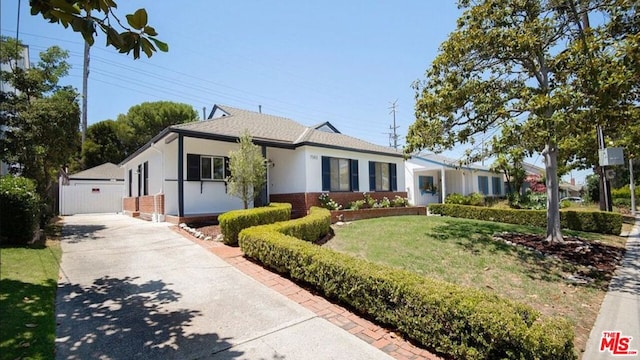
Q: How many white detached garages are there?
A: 1